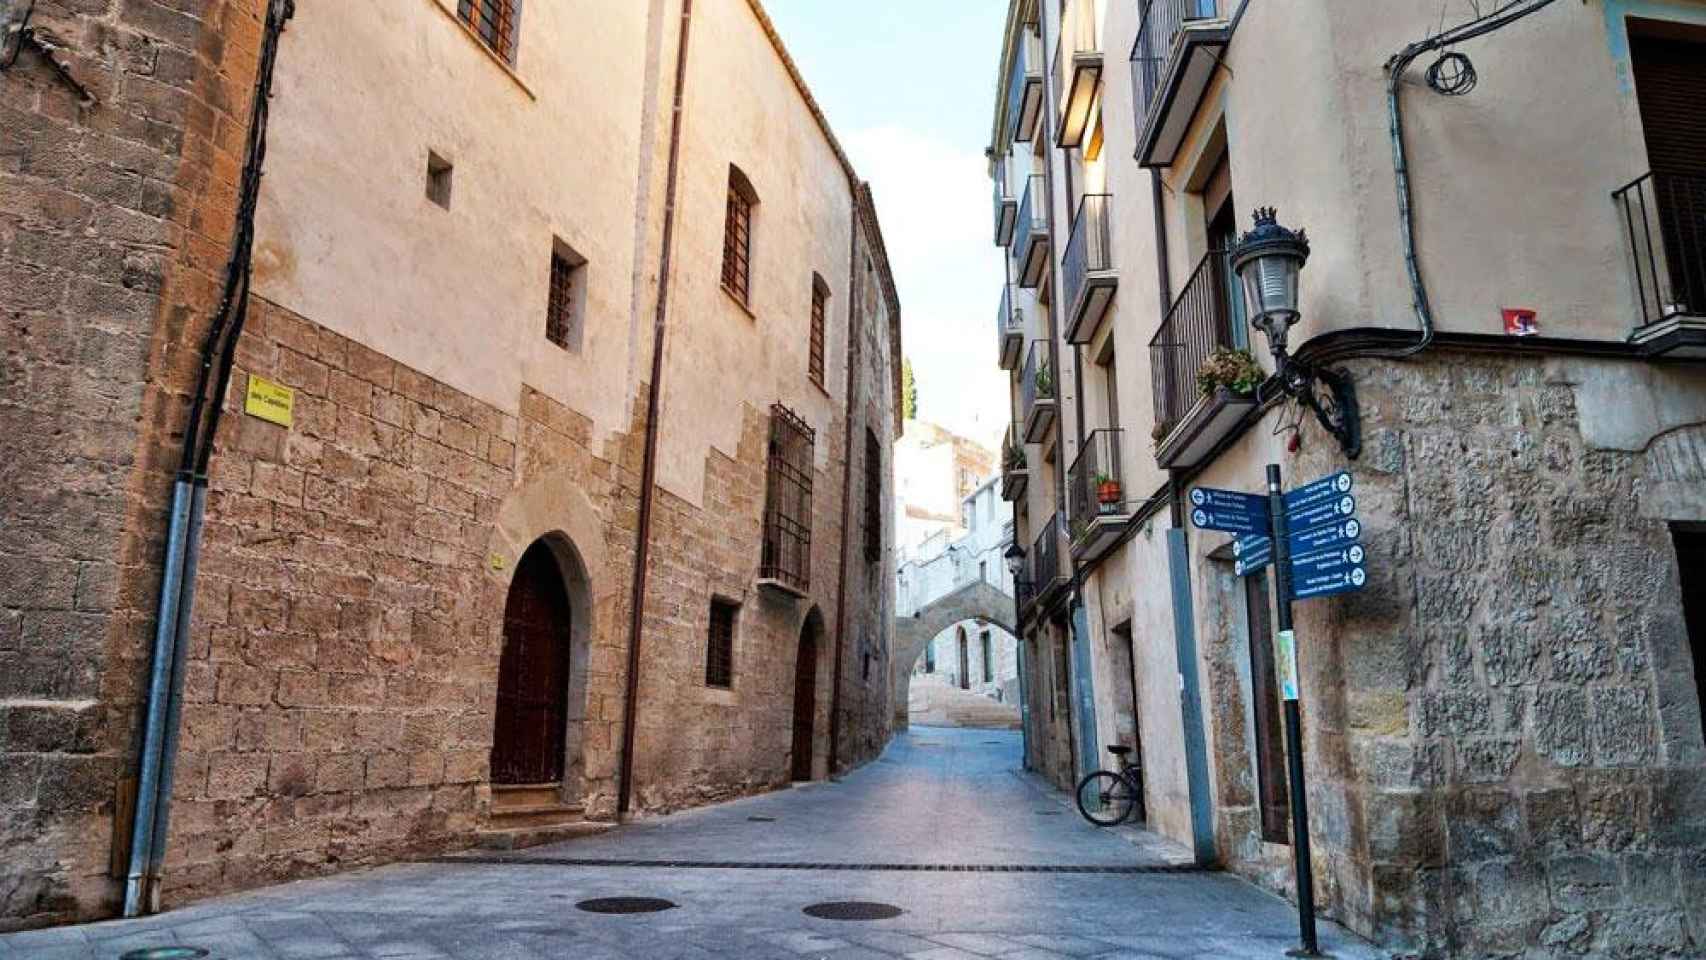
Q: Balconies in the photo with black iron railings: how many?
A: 13